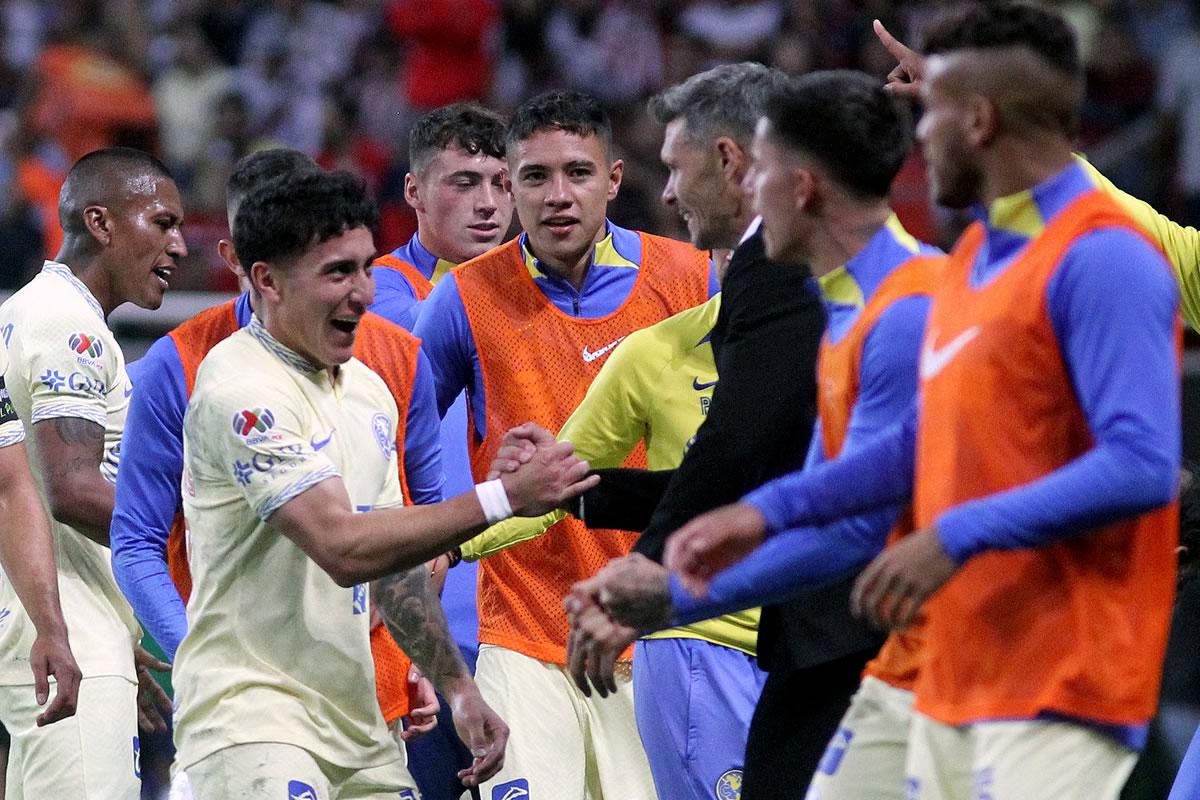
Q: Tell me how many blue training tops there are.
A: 5